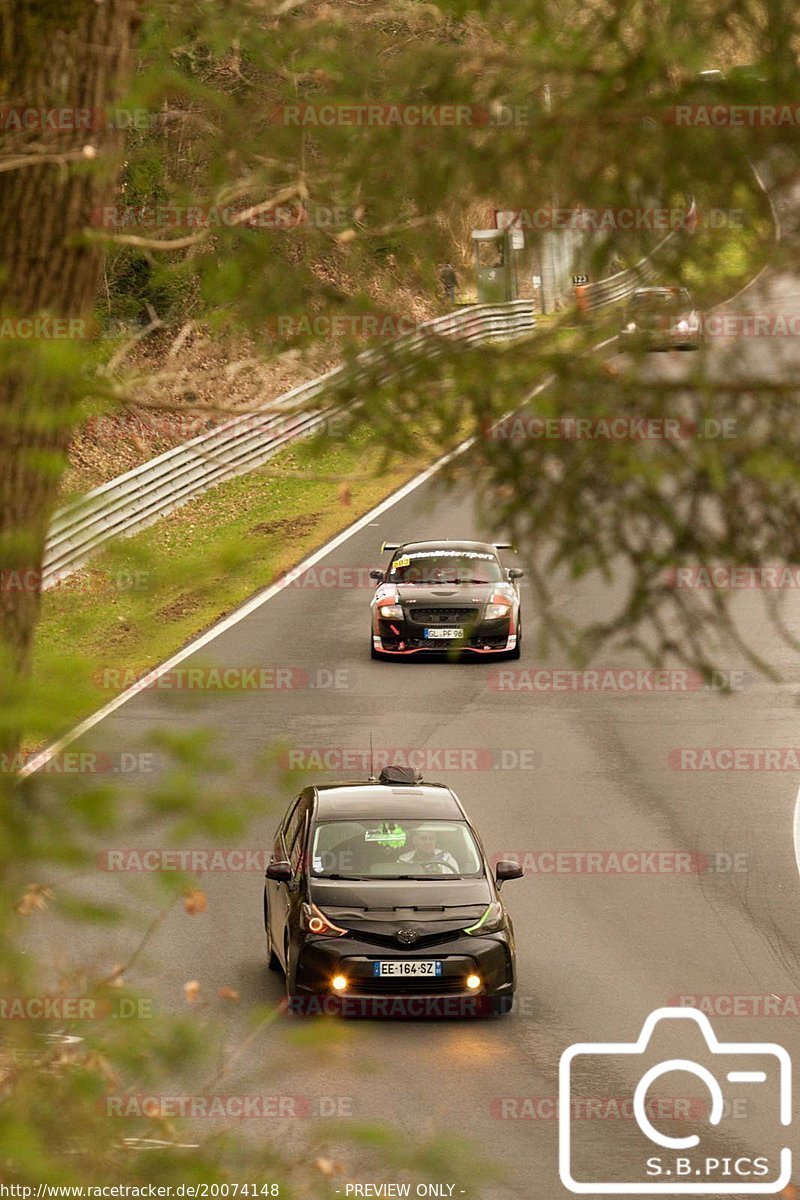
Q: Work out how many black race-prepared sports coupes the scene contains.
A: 1